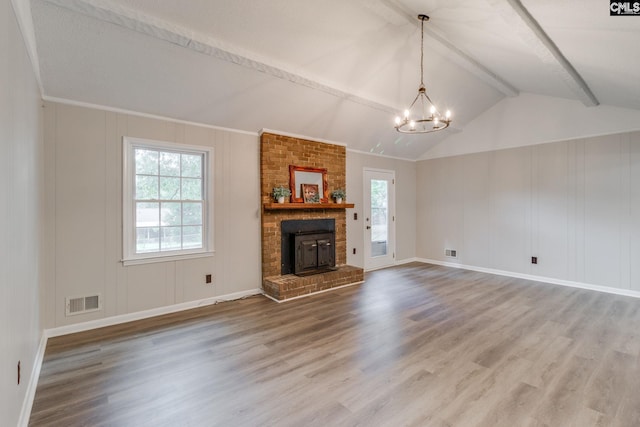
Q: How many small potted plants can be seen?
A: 2